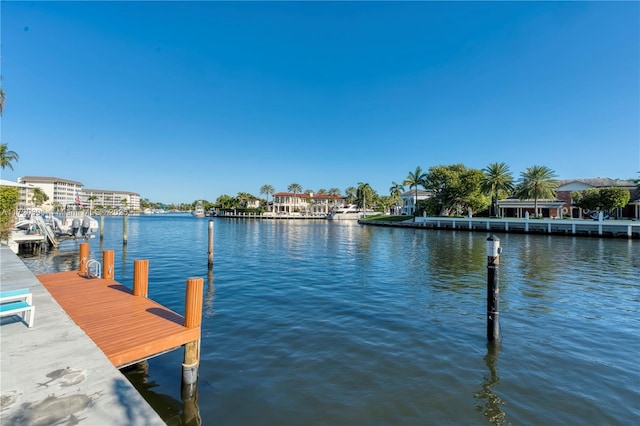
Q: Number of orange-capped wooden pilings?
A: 4